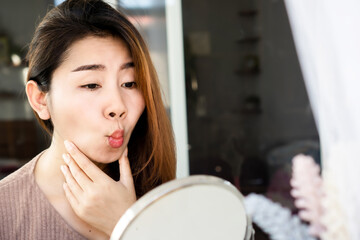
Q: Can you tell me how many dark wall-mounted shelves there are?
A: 4